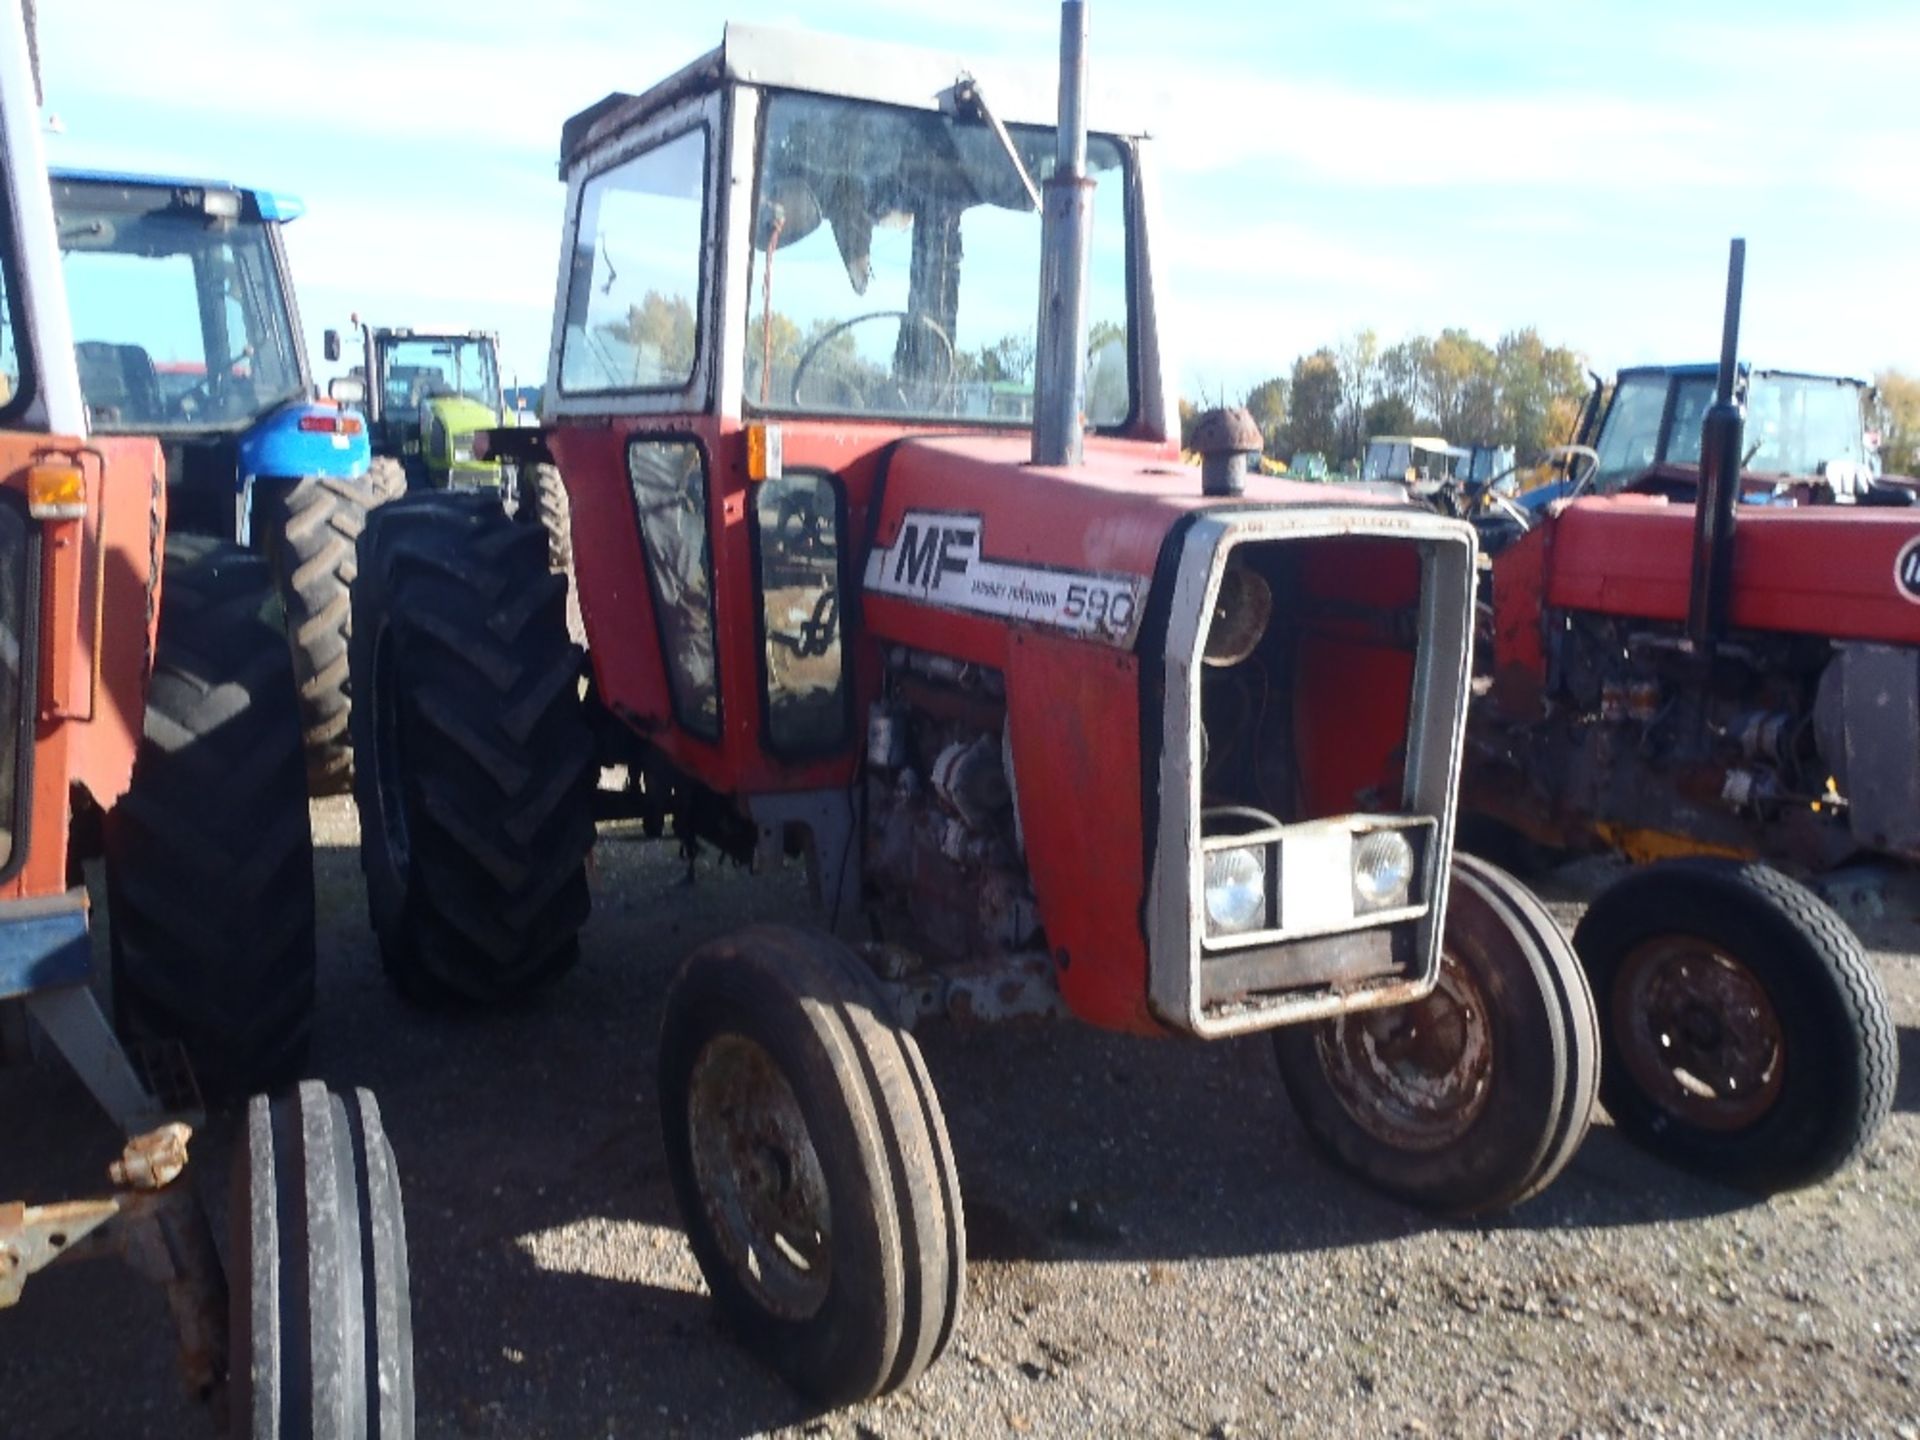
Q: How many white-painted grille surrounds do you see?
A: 1